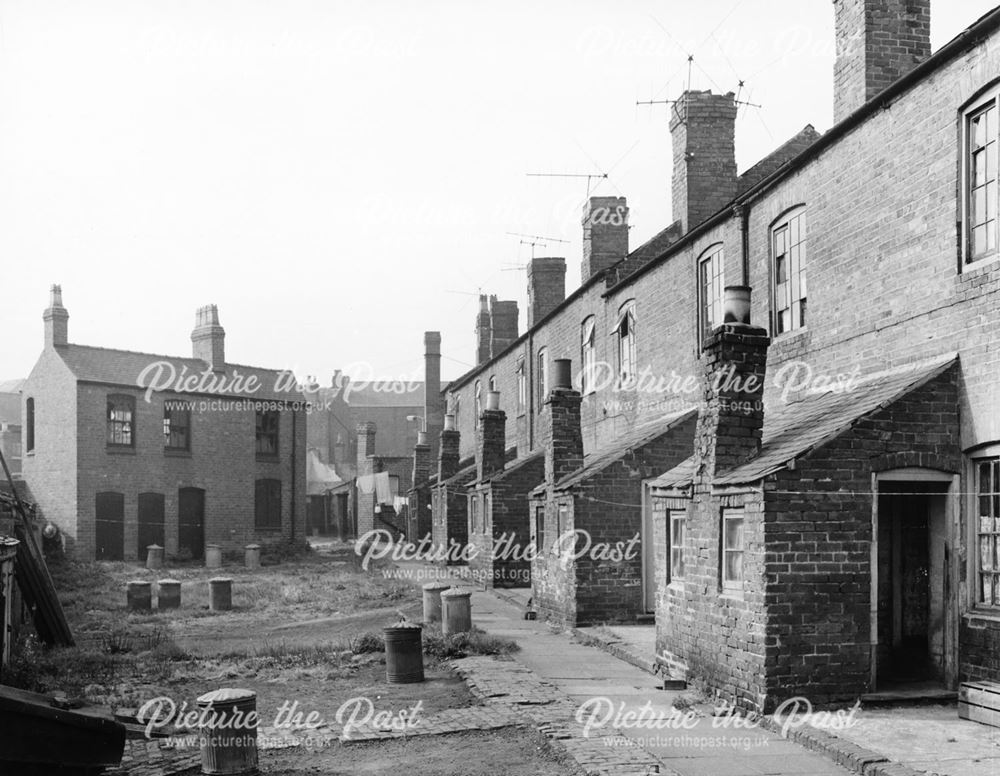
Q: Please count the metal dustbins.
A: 10